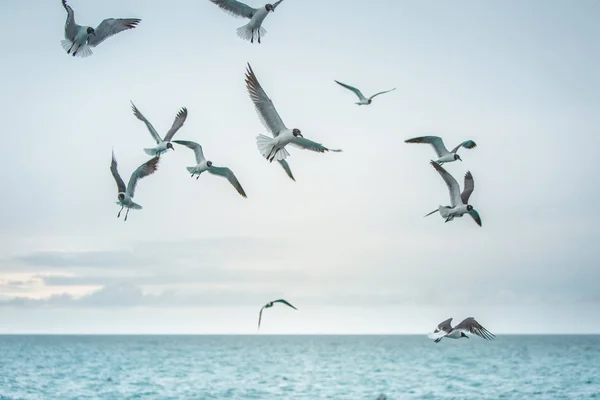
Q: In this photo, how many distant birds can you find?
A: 2